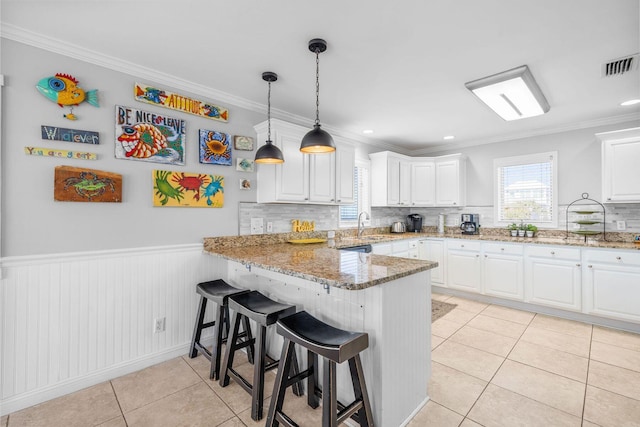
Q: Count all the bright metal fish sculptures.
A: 1